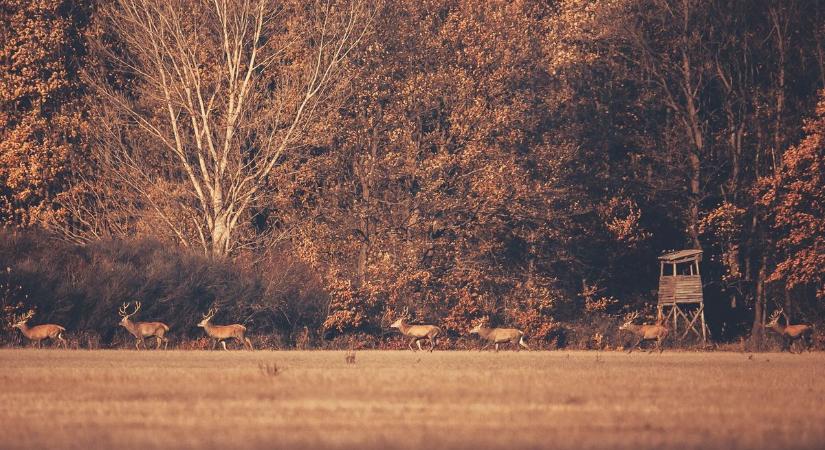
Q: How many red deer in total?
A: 7